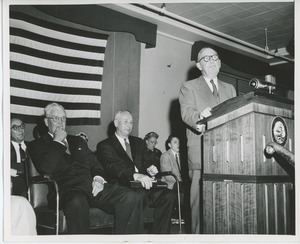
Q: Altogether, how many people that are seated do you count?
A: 5